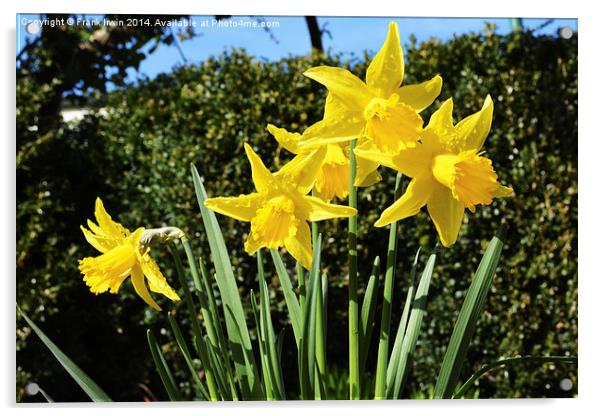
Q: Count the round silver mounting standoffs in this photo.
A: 4